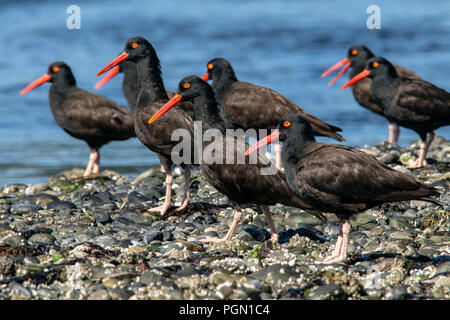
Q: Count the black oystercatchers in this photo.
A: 8